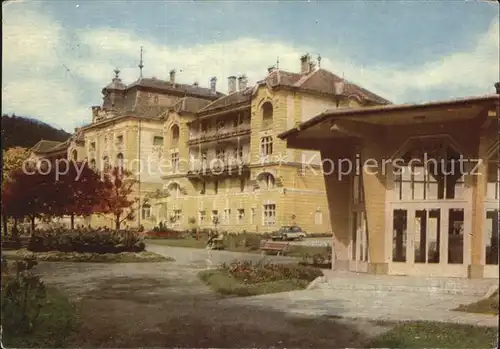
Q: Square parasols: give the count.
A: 0